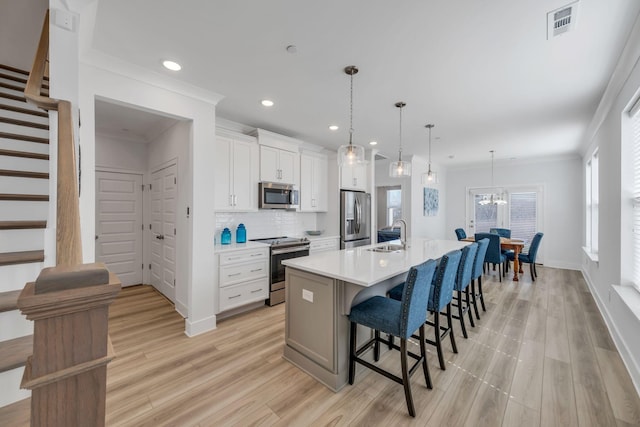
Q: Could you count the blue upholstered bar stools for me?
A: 4